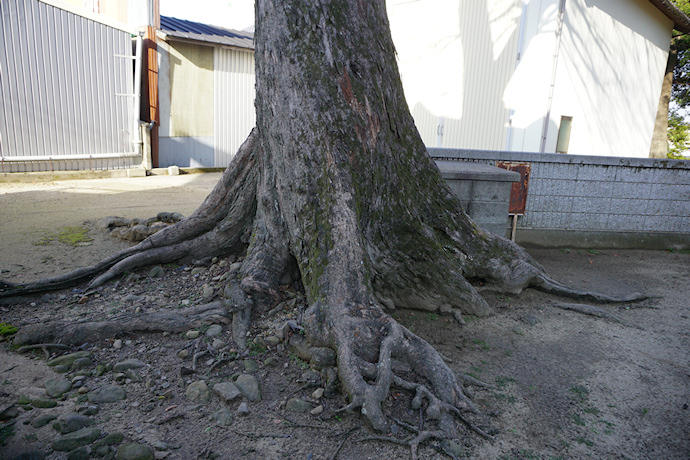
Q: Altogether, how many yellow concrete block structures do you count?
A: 0